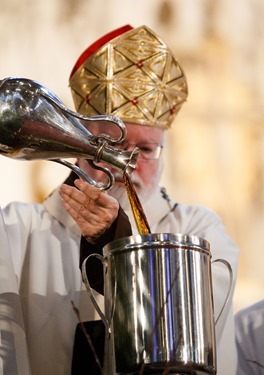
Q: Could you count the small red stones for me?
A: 4